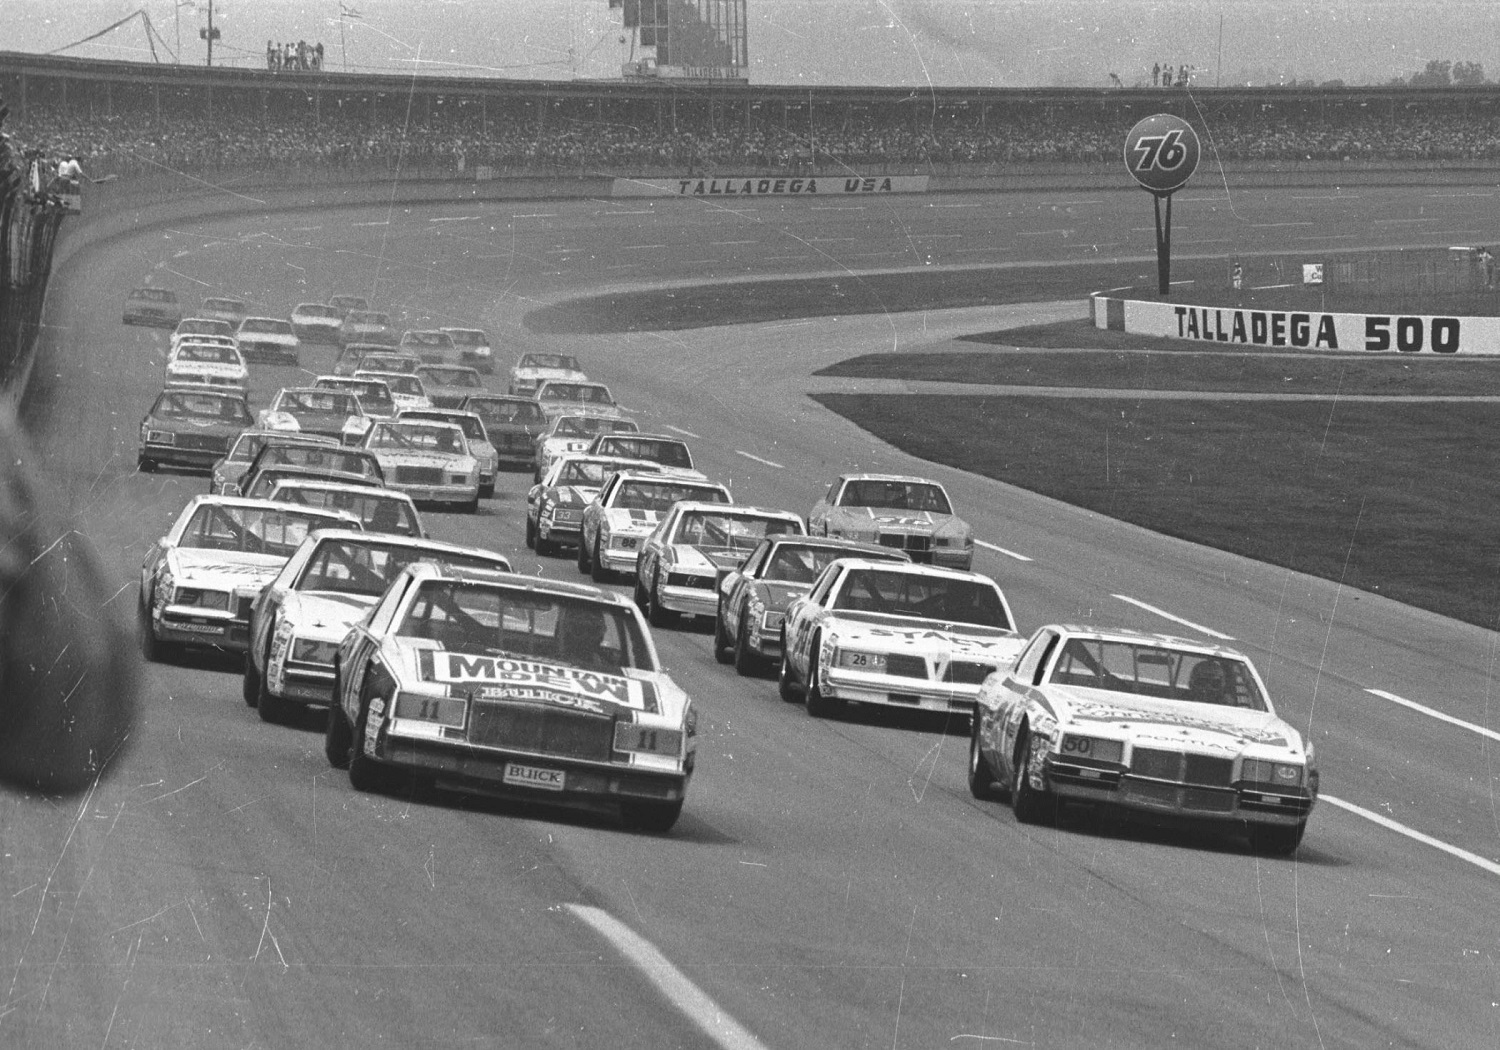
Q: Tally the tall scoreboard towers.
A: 1